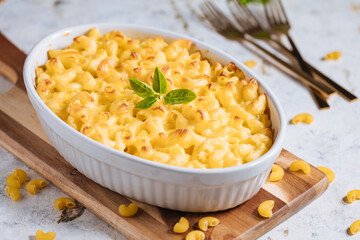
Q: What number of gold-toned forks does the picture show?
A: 3